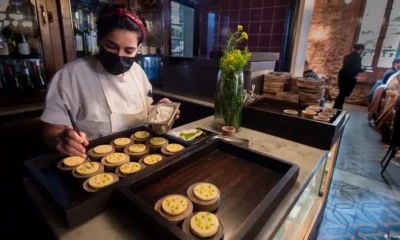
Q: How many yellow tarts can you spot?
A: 15